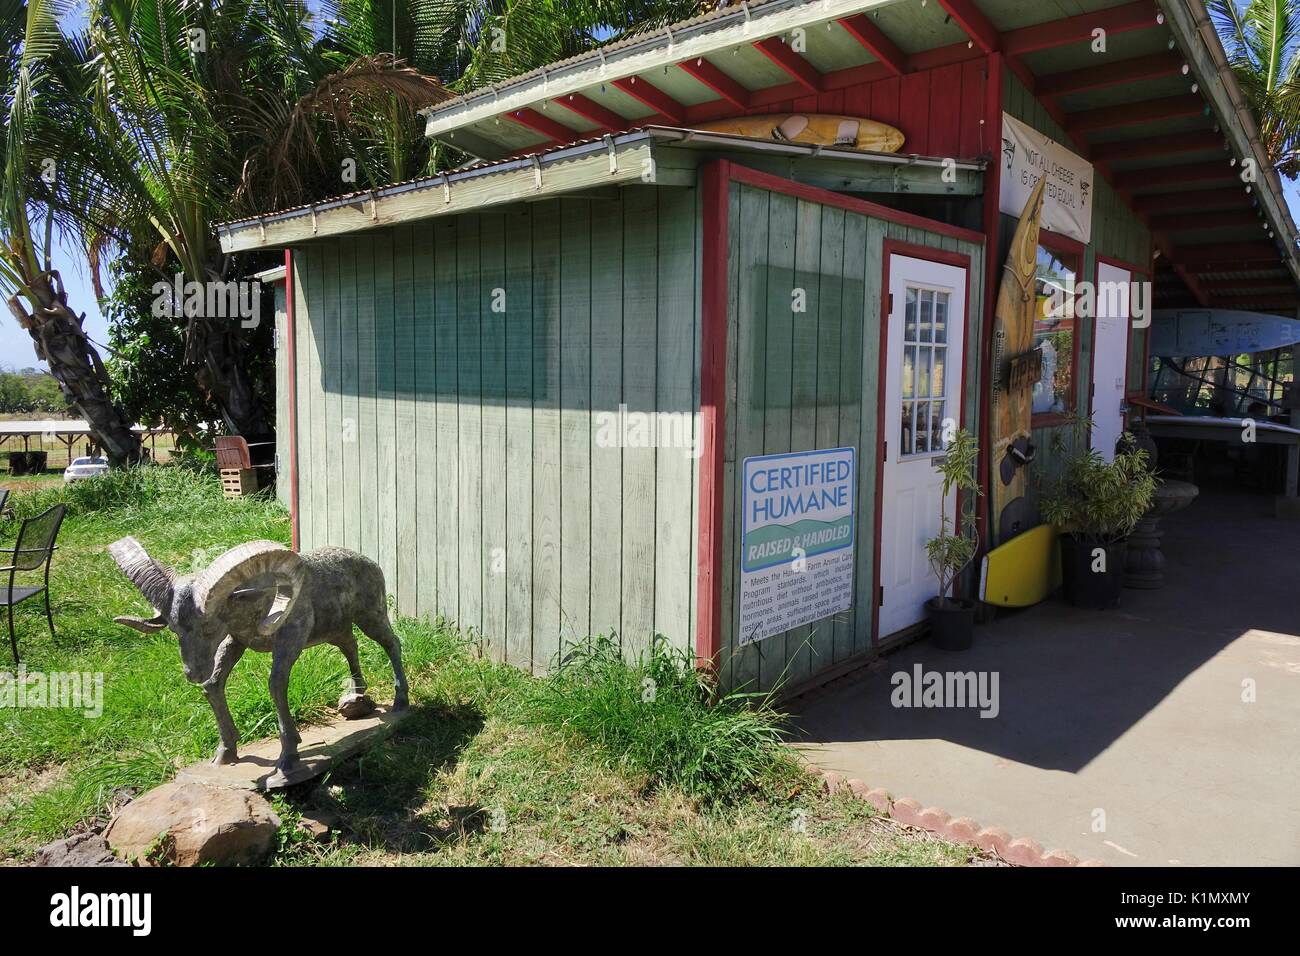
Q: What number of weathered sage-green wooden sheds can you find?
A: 1